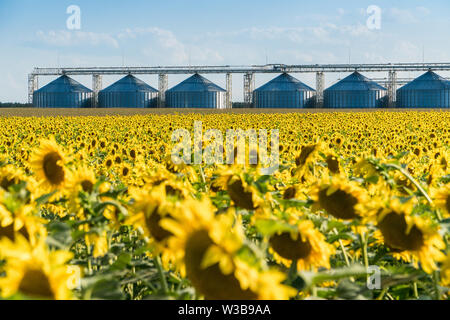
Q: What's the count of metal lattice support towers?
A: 7